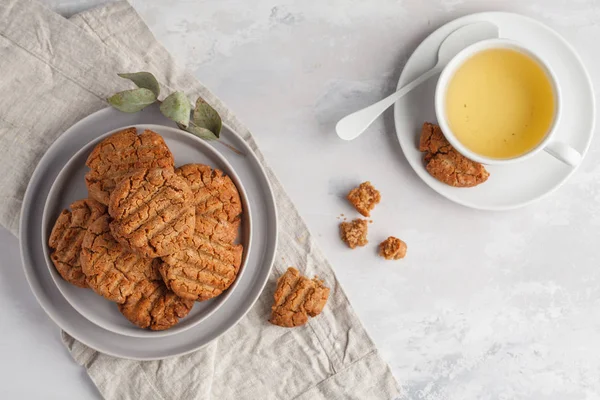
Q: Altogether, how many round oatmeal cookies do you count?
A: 7